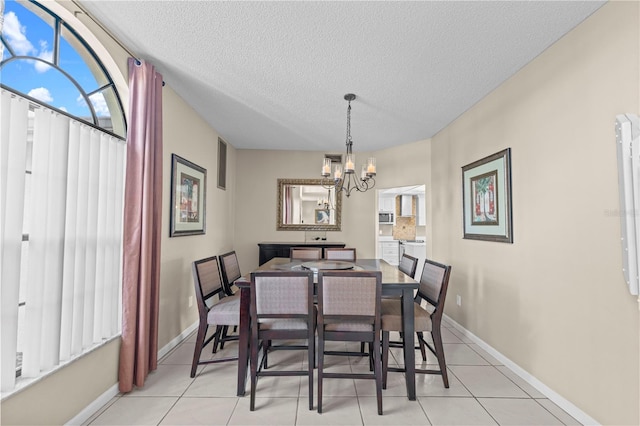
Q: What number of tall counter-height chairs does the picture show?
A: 8